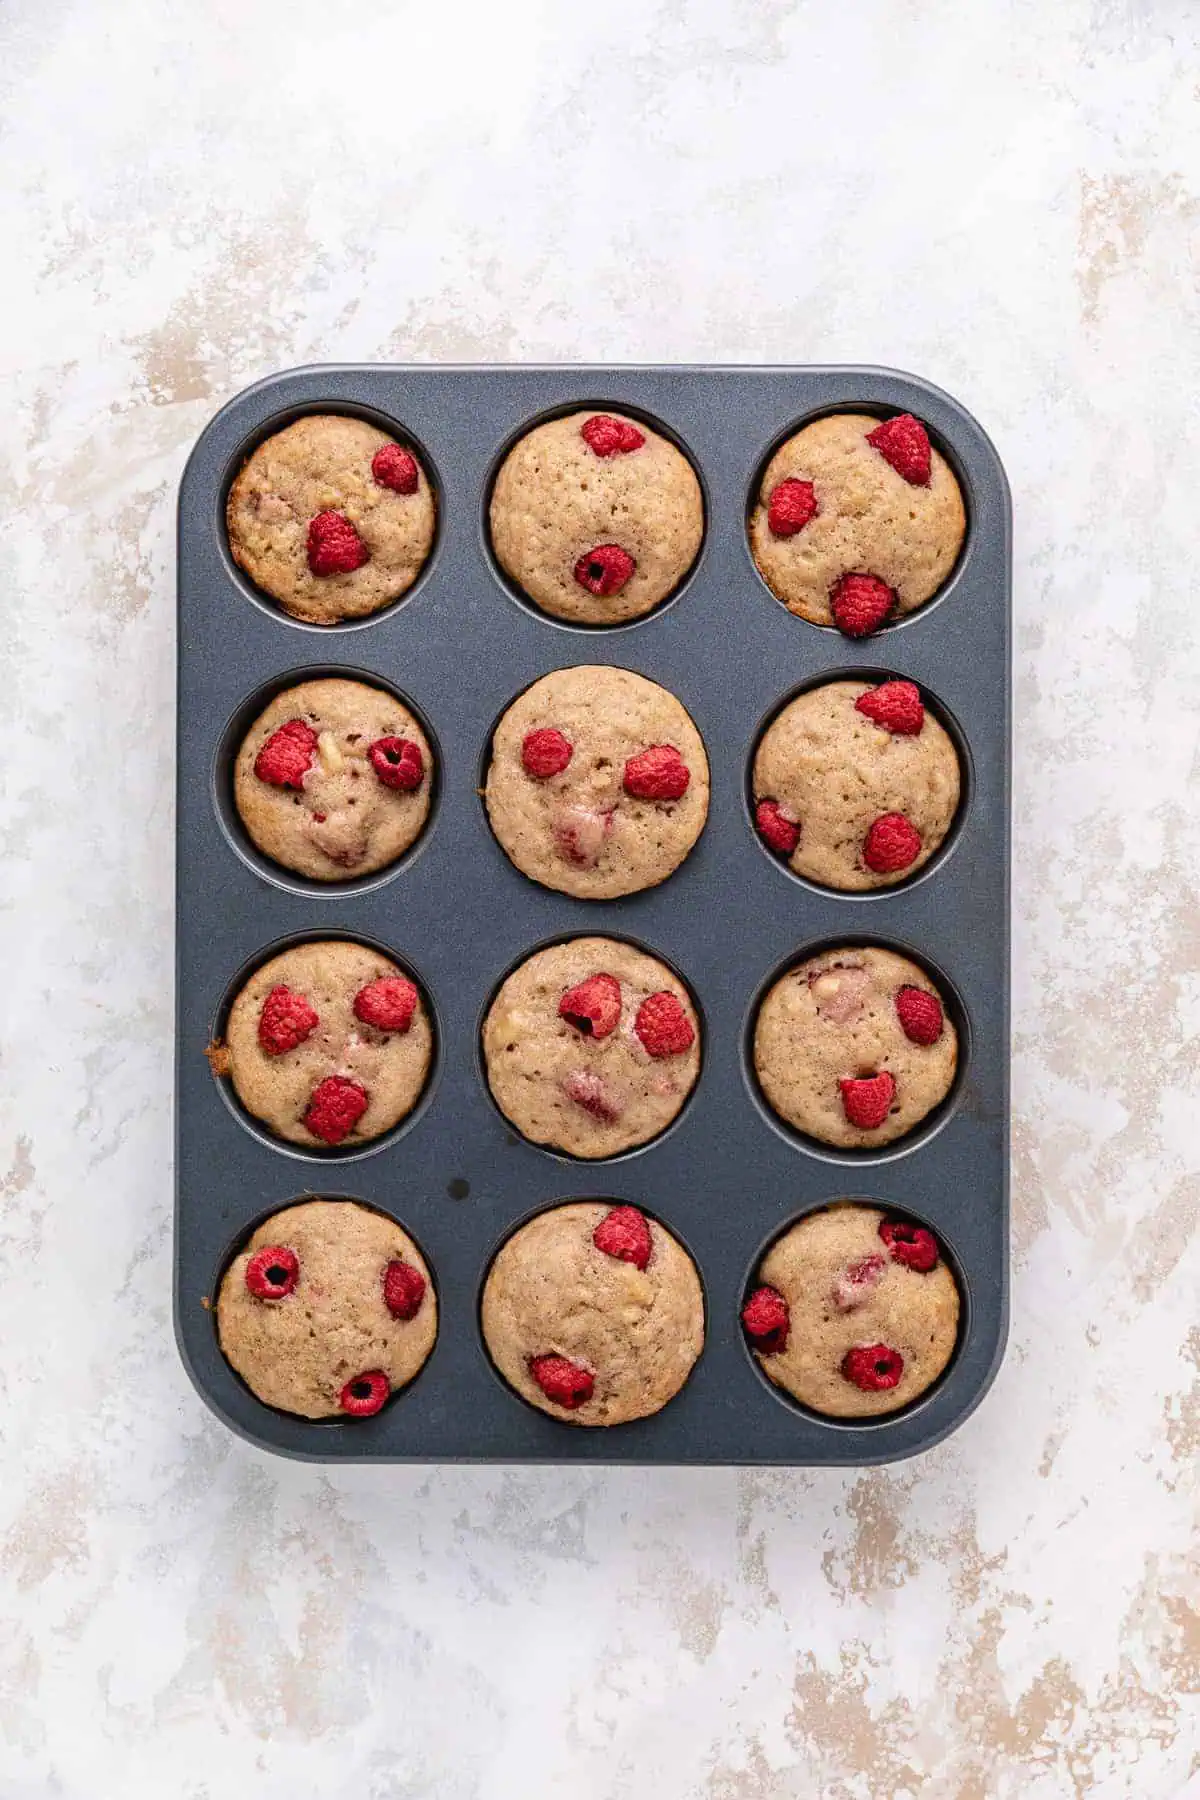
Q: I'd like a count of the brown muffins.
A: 12